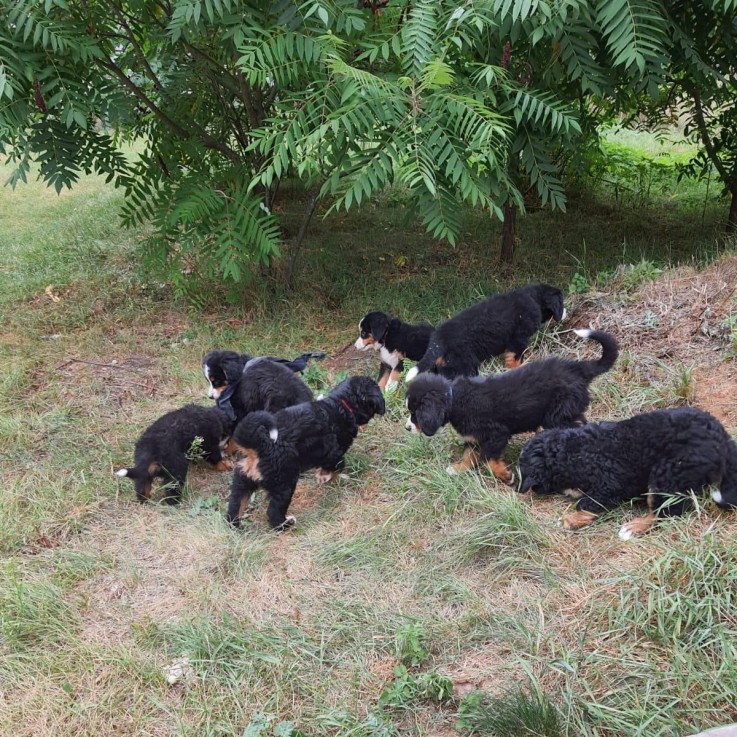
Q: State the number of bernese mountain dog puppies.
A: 7